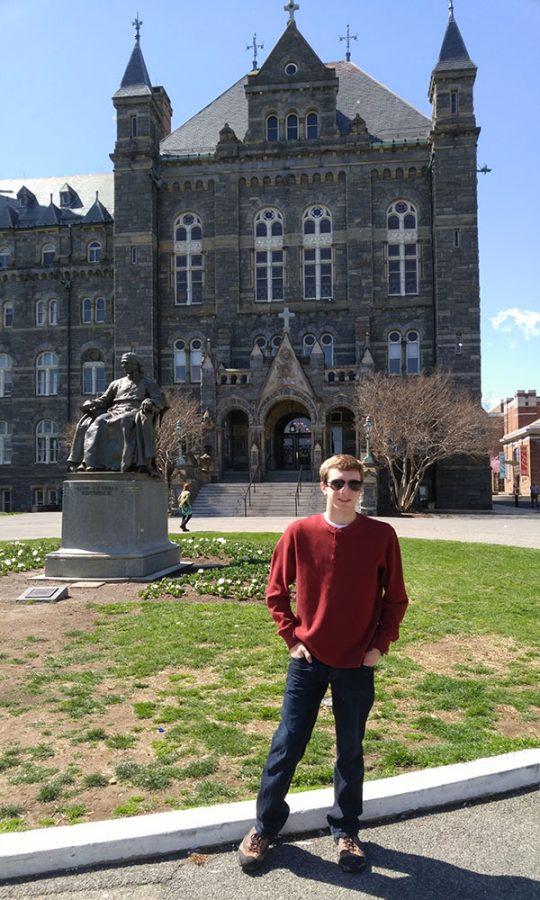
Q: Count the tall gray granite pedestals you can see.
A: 1